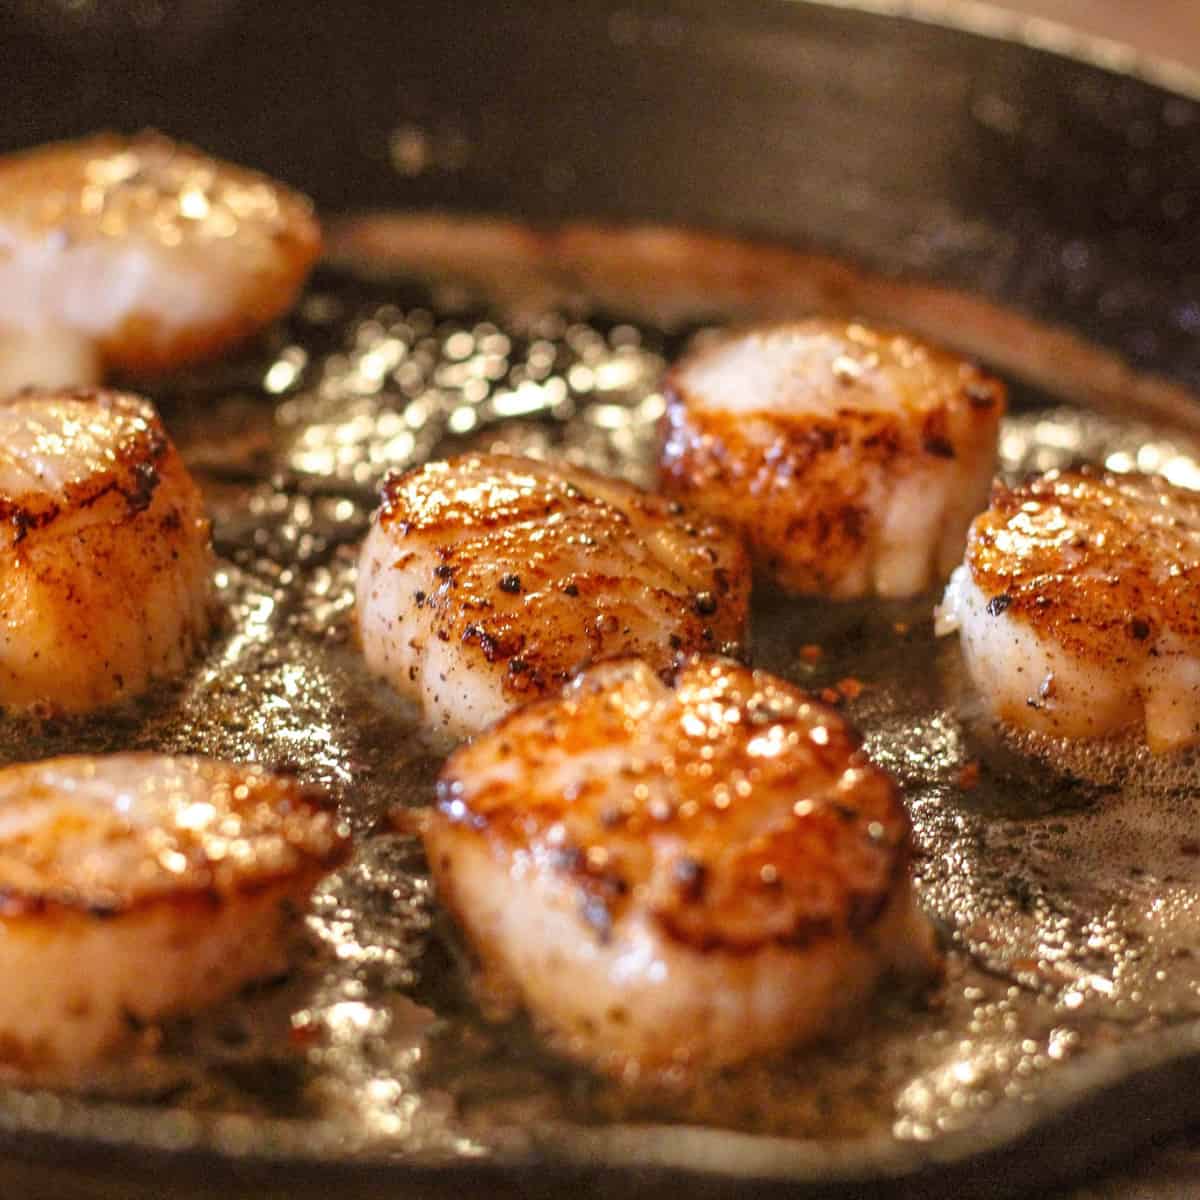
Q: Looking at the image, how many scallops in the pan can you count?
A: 7